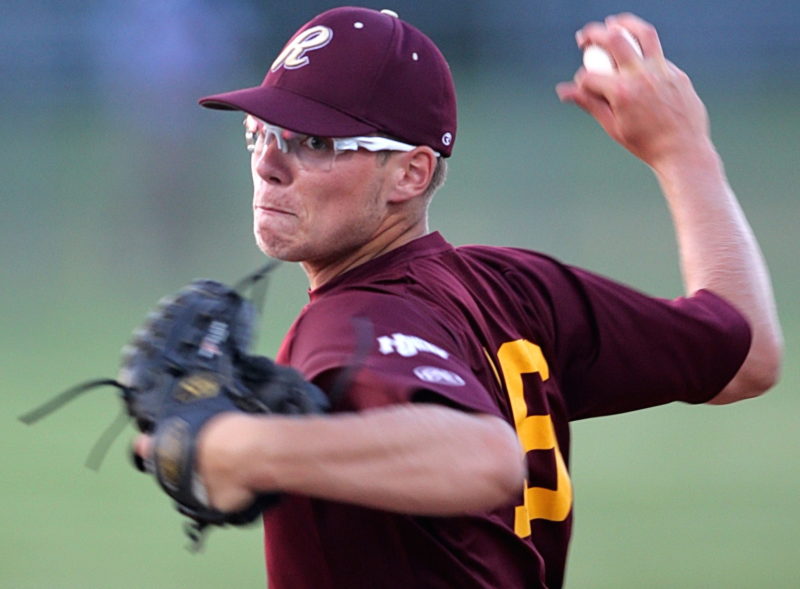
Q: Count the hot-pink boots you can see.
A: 0